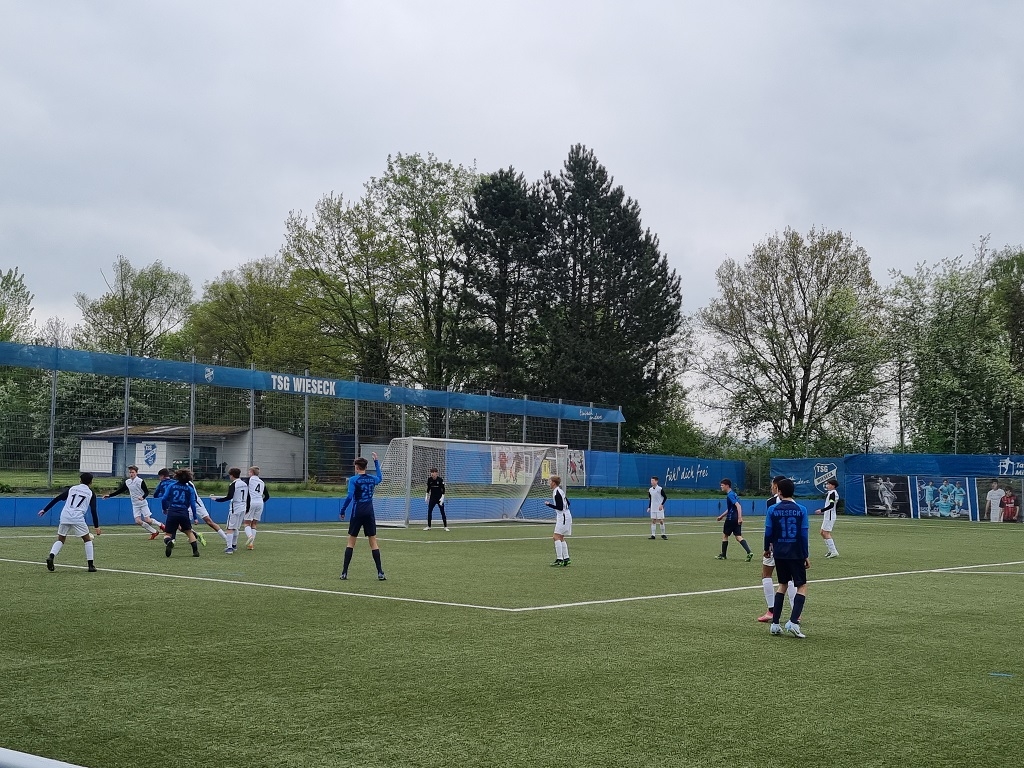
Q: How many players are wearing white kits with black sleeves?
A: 9